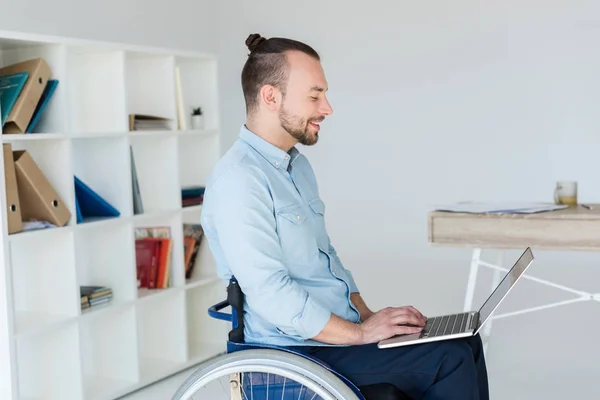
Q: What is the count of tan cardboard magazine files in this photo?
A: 3